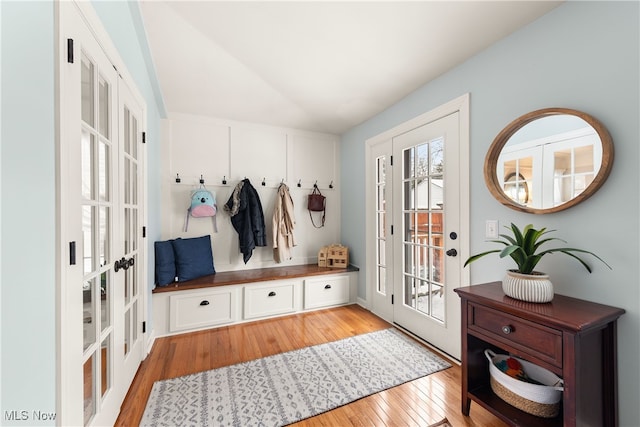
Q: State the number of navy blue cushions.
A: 2